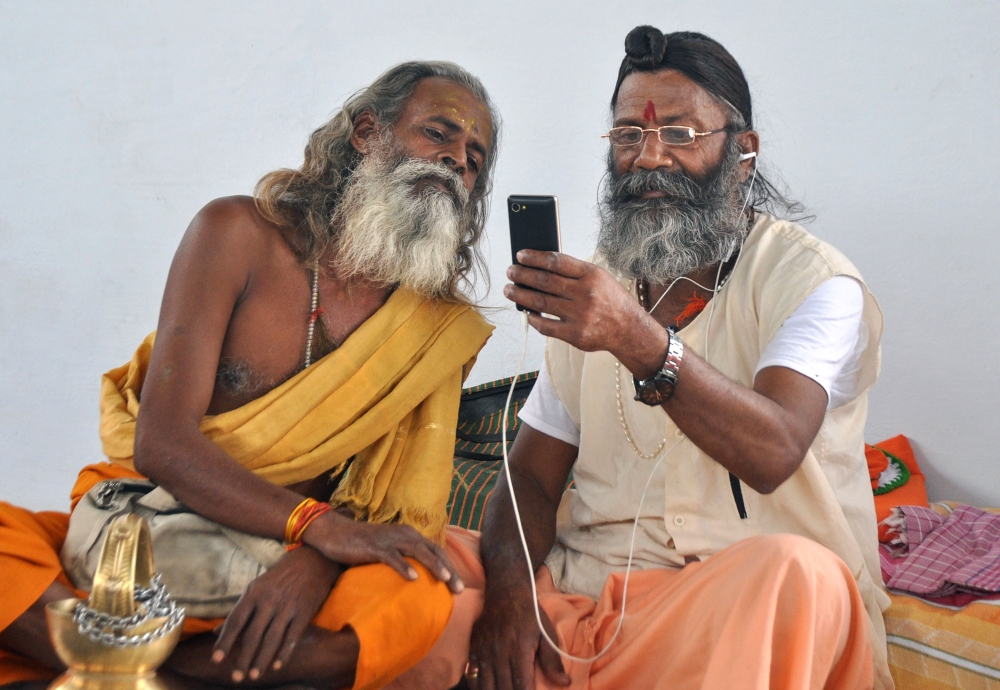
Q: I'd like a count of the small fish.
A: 0